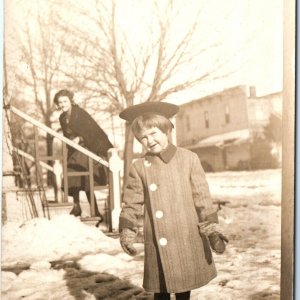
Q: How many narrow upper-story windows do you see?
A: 3